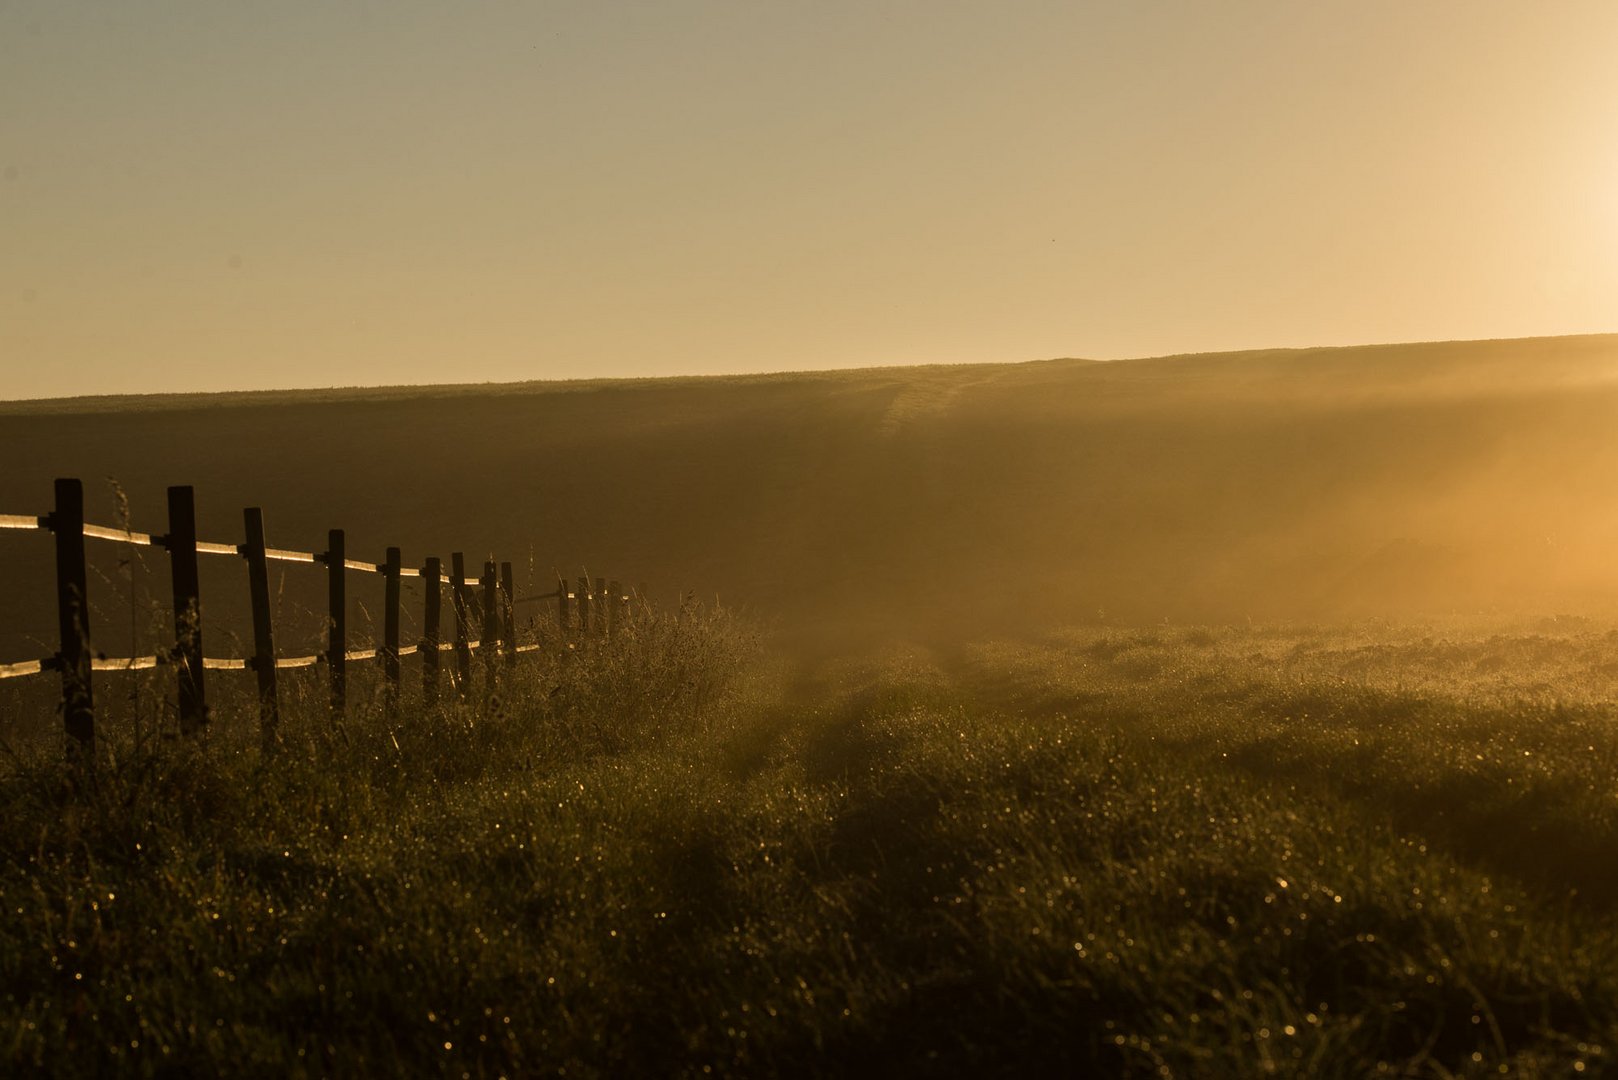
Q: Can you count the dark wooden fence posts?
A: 13